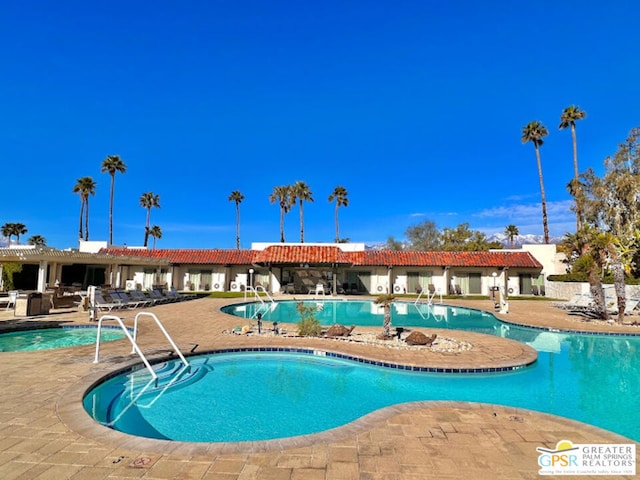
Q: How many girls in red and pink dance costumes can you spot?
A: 0